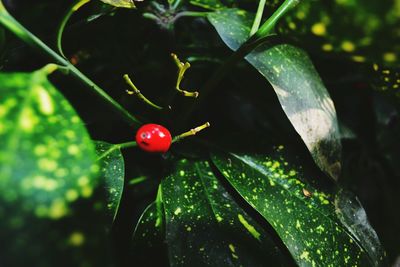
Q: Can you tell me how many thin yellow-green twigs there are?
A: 3